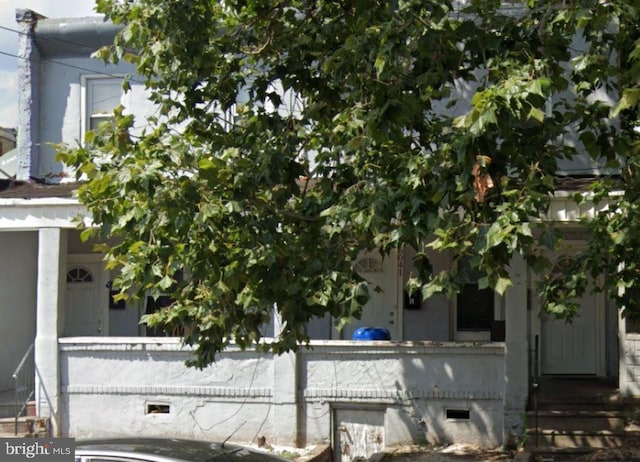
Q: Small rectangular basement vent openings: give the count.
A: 2